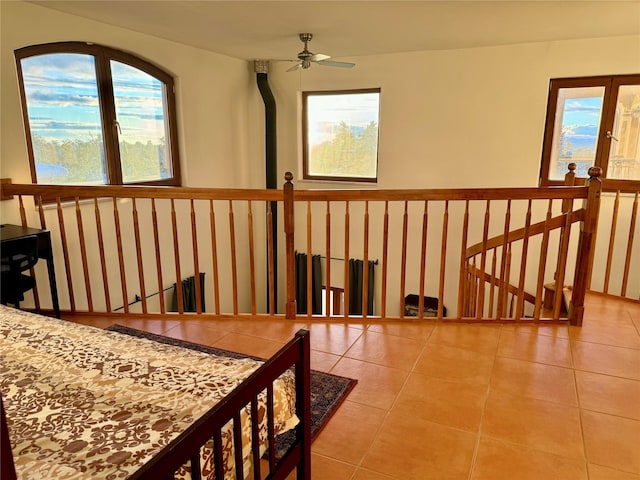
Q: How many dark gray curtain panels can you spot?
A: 3